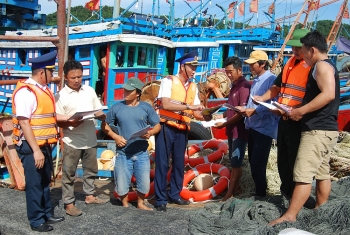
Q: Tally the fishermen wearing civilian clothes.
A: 5